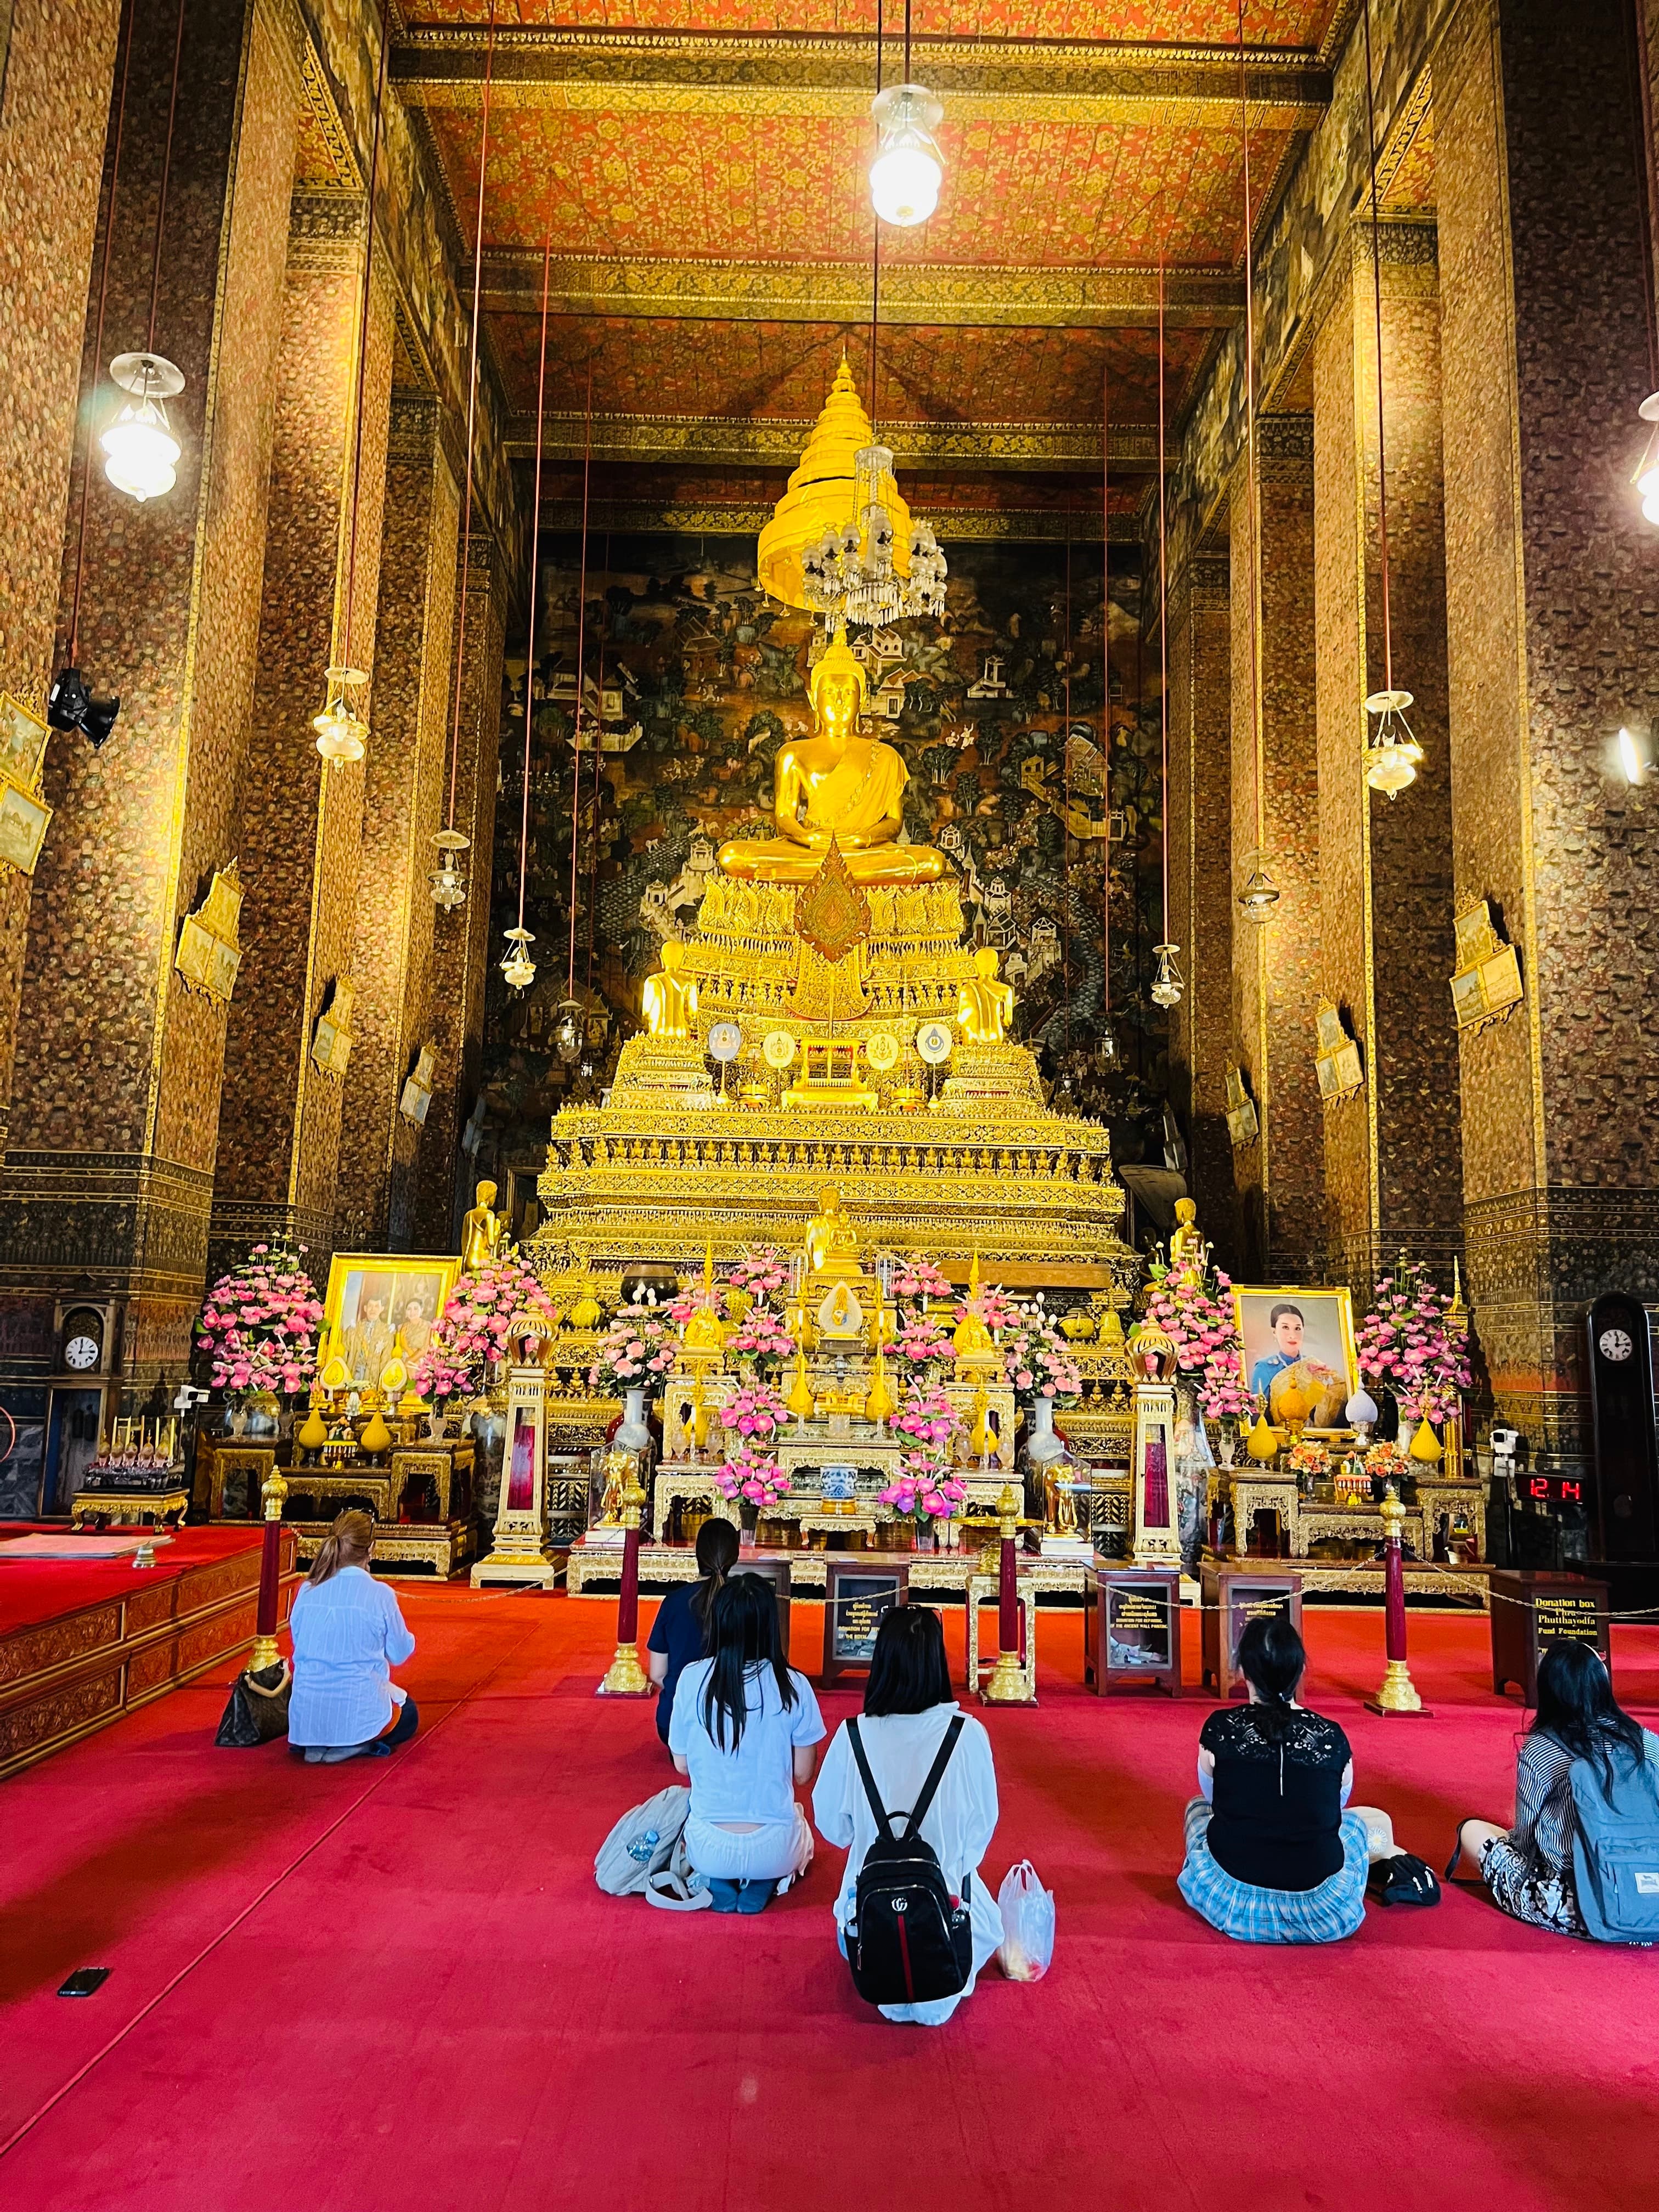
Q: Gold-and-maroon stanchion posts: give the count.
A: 4